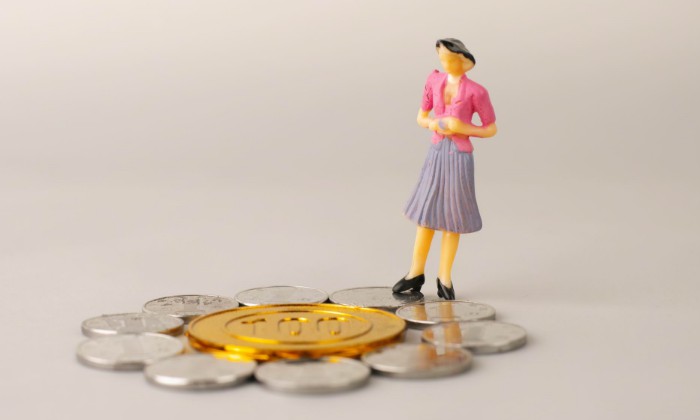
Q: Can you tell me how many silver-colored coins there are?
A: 10